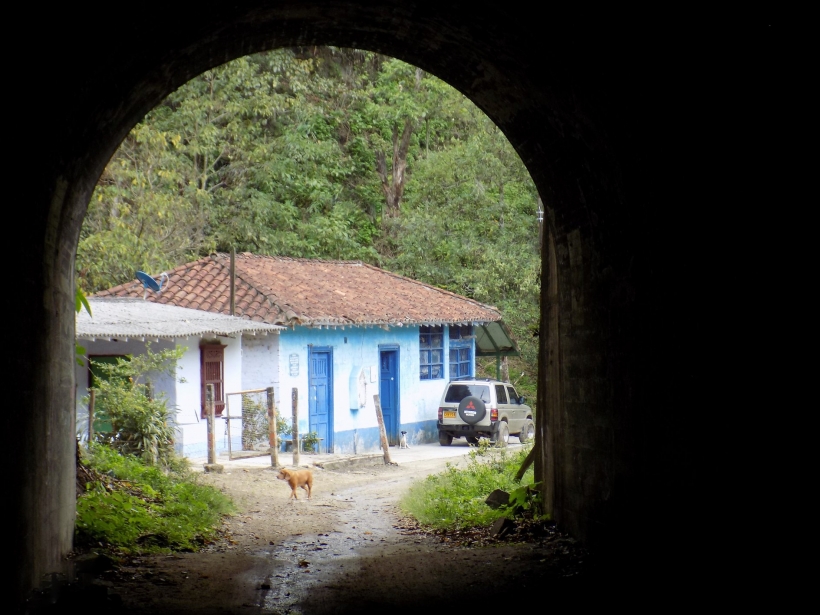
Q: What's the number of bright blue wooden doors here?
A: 2